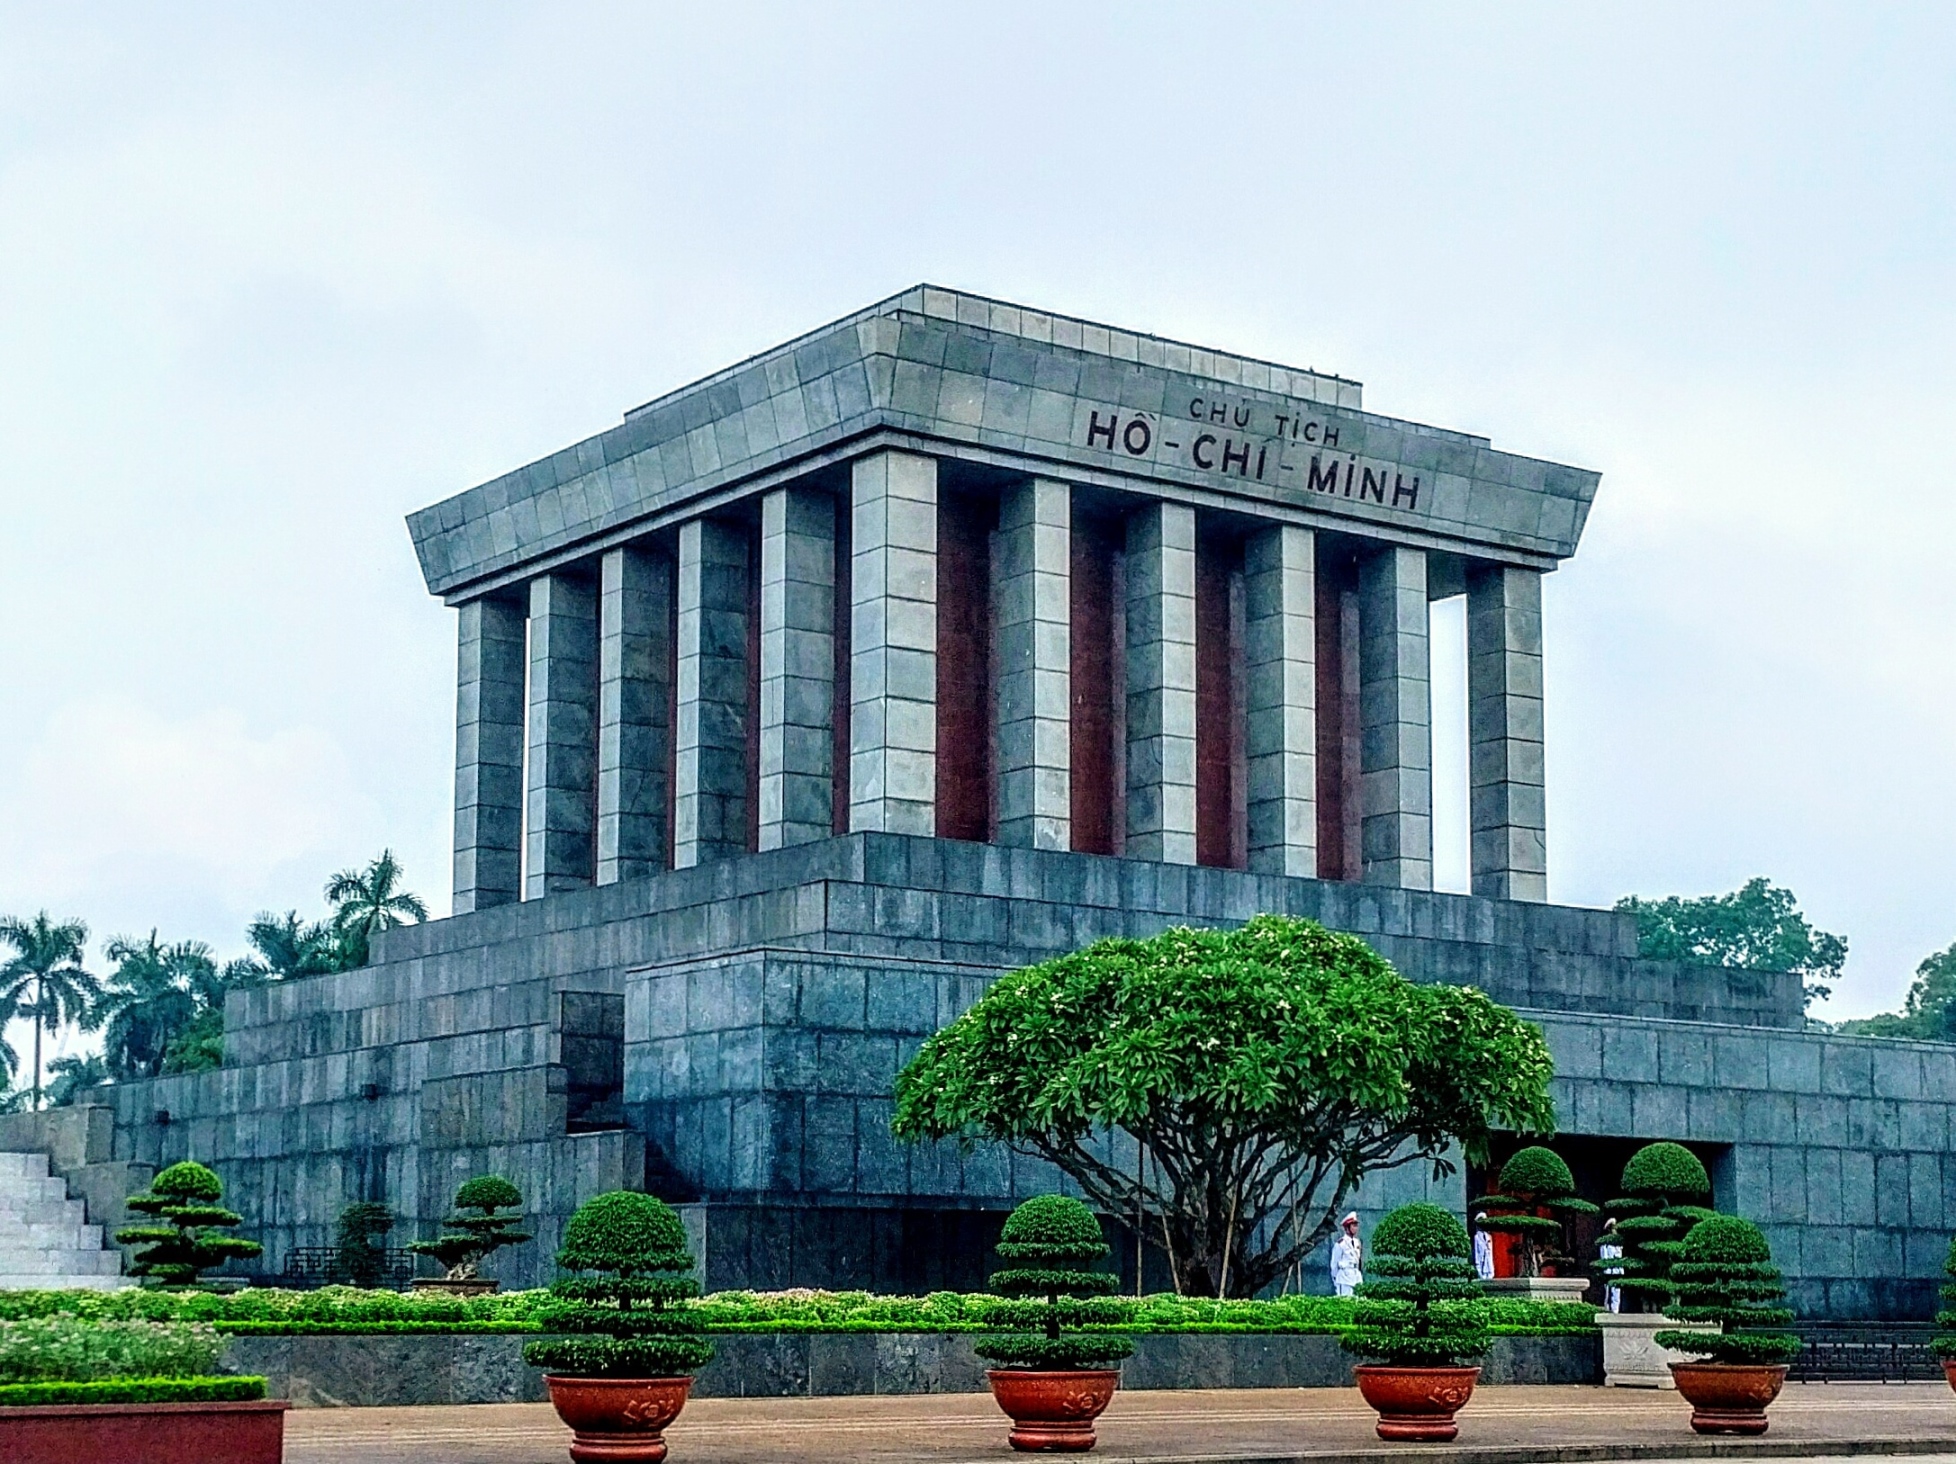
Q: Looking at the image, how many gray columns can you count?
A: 11